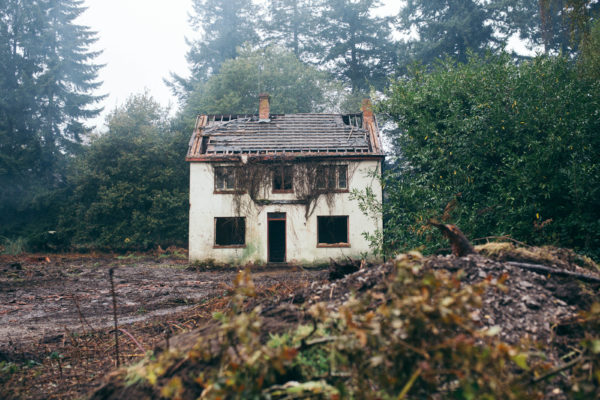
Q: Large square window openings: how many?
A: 2